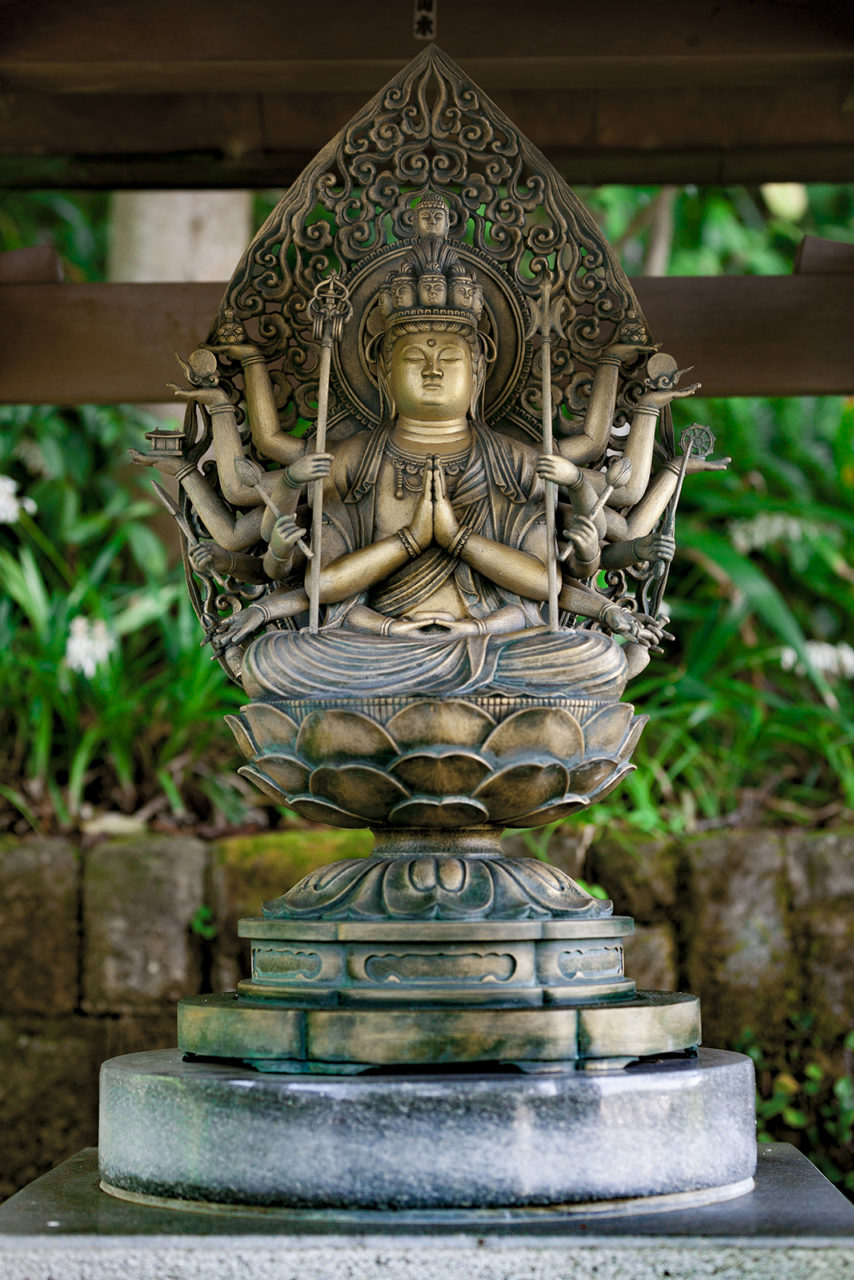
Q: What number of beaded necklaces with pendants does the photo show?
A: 1